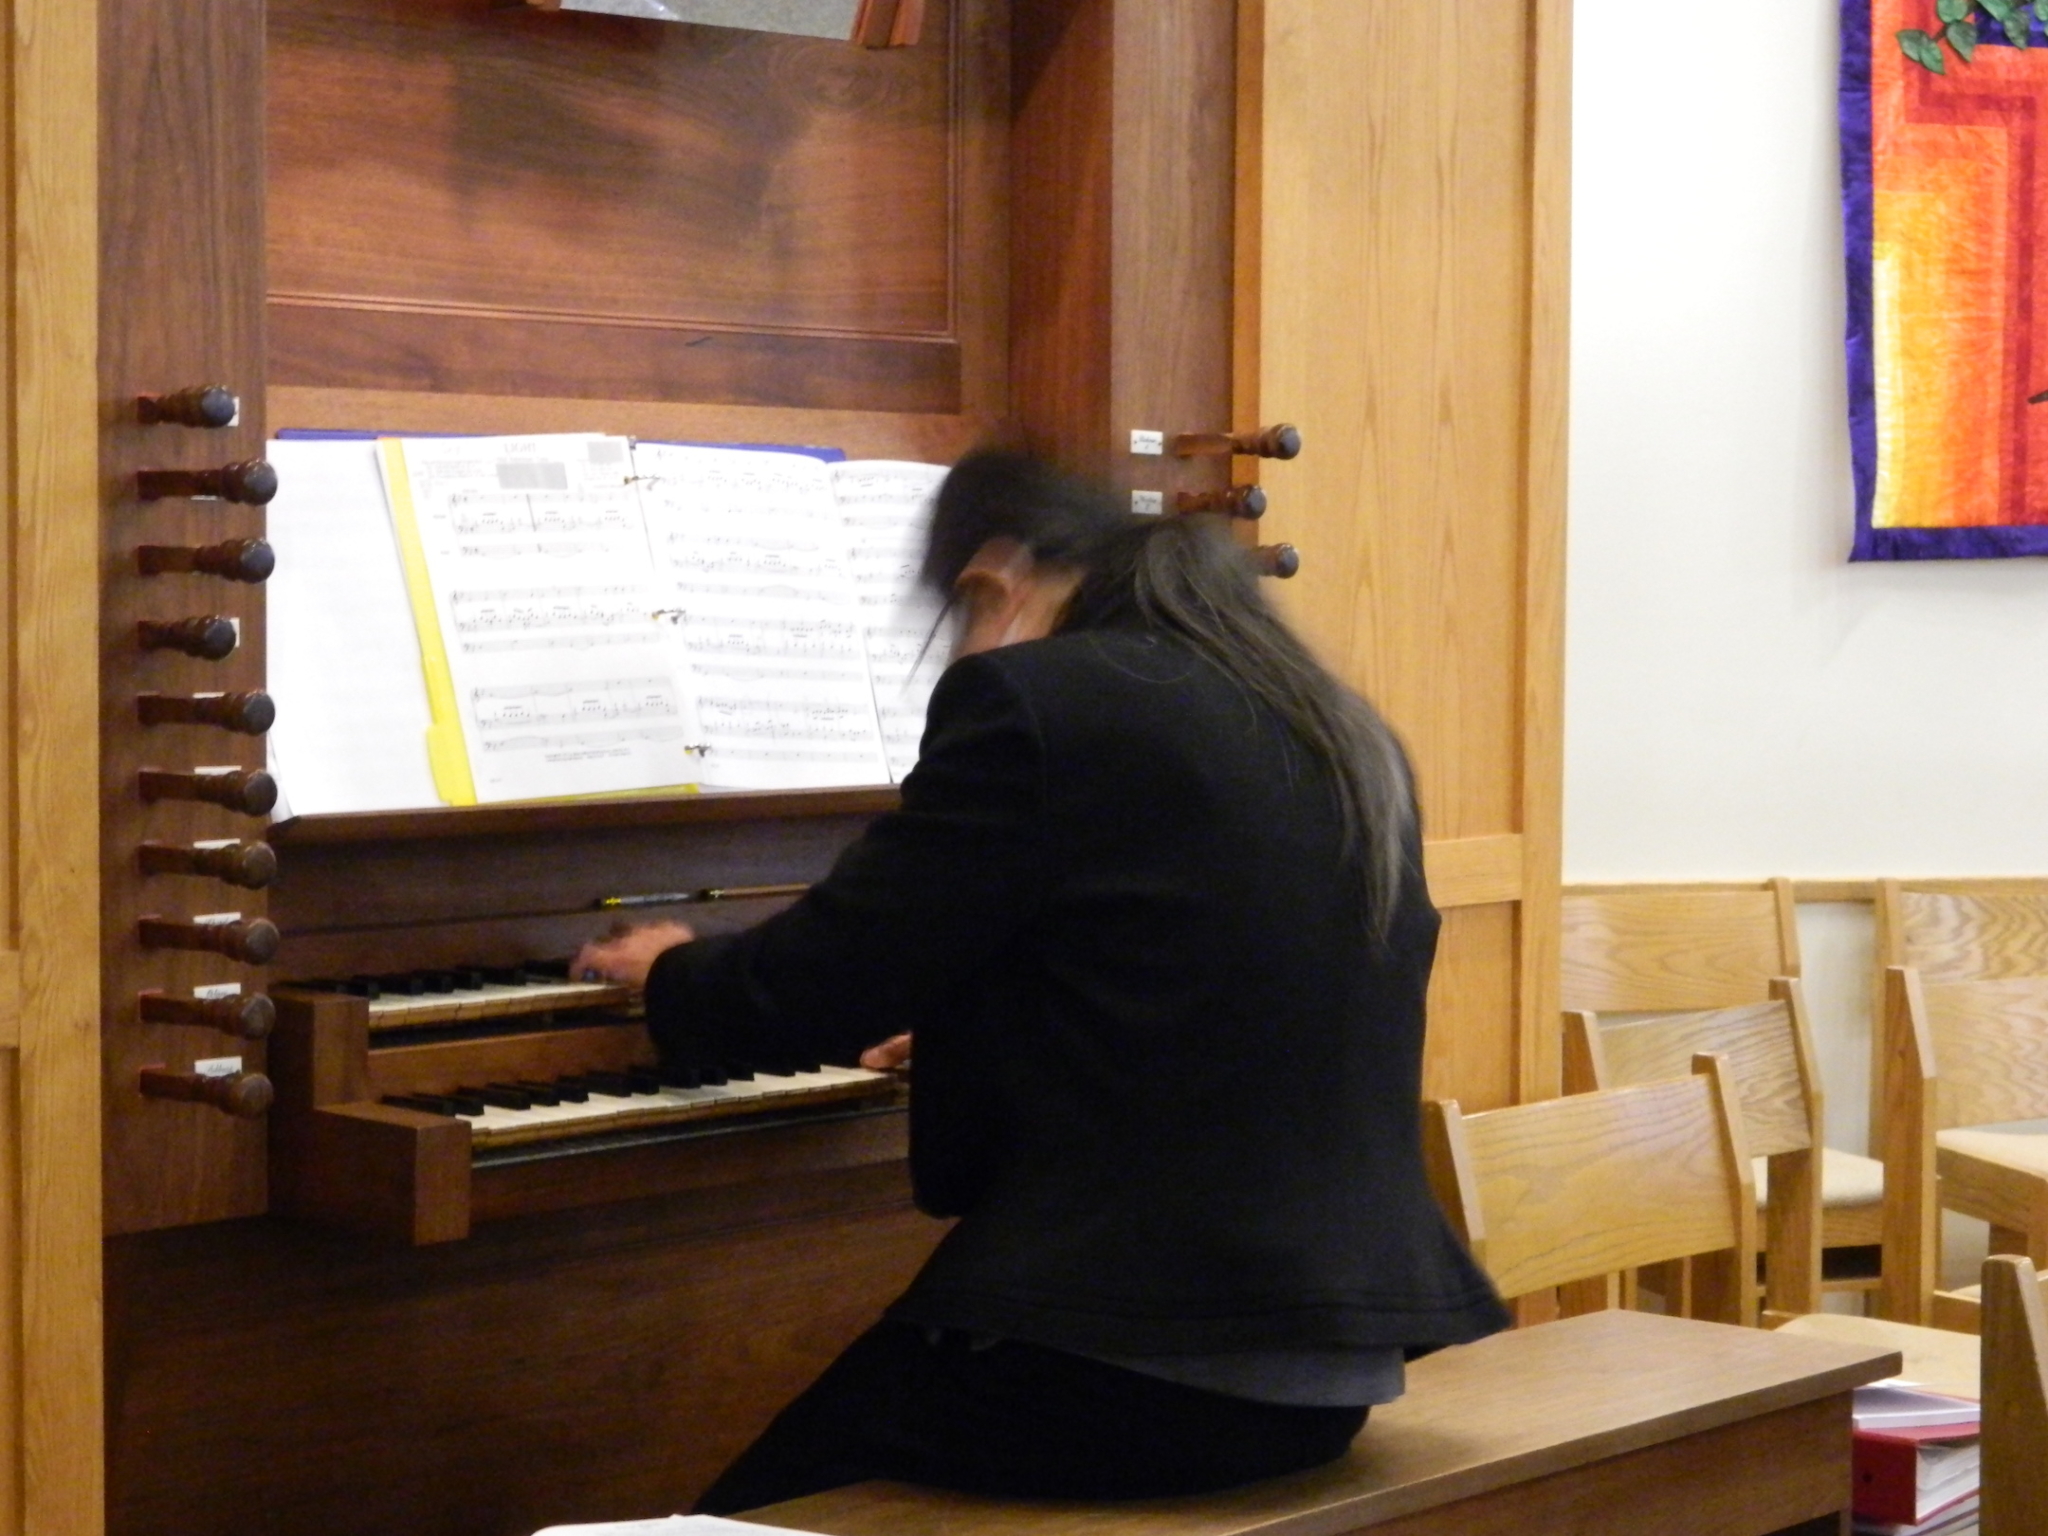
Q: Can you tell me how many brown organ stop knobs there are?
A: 13